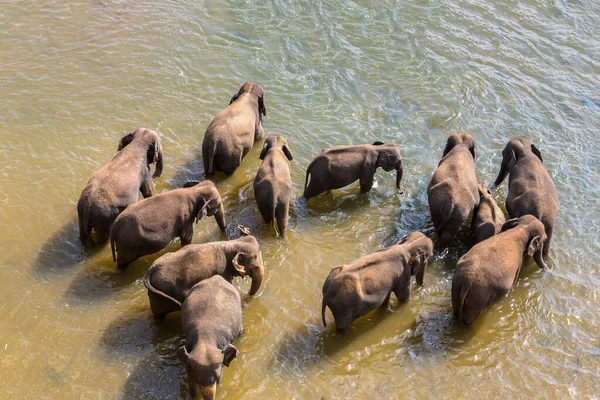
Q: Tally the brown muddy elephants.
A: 12